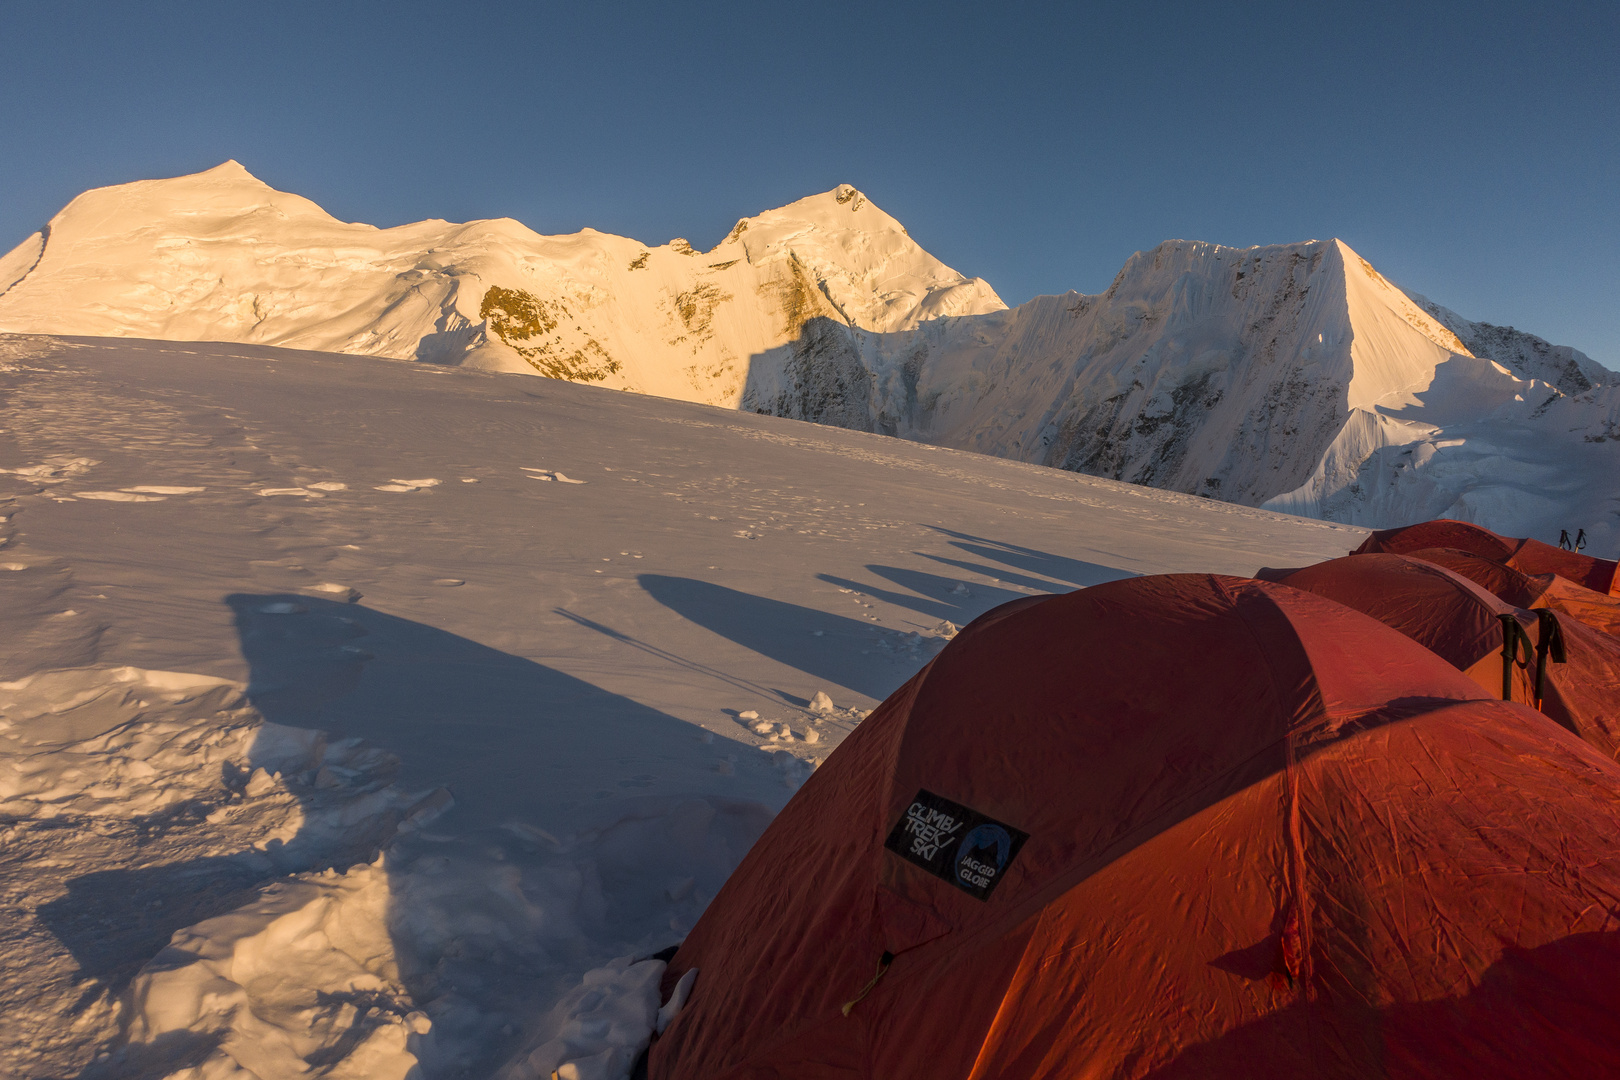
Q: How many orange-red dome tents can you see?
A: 4